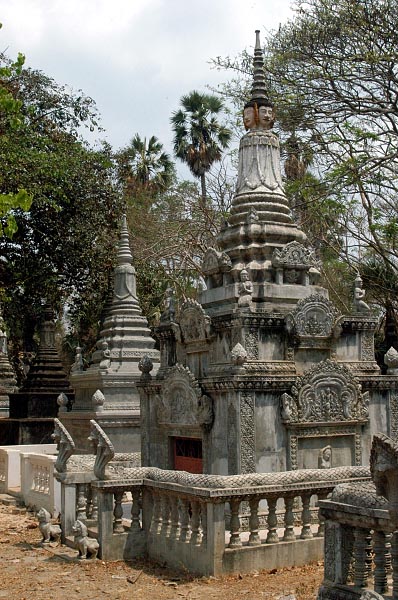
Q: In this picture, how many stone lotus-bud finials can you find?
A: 5